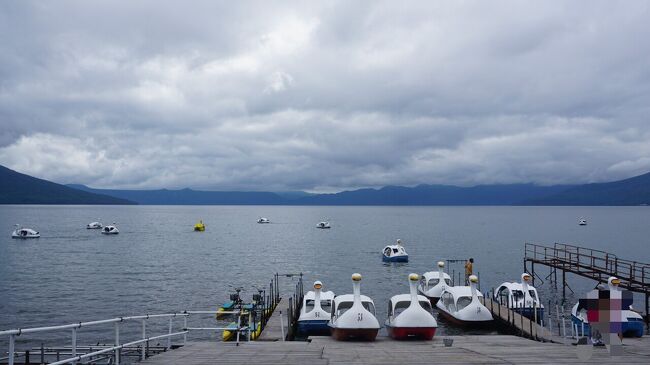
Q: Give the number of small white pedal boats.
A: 14